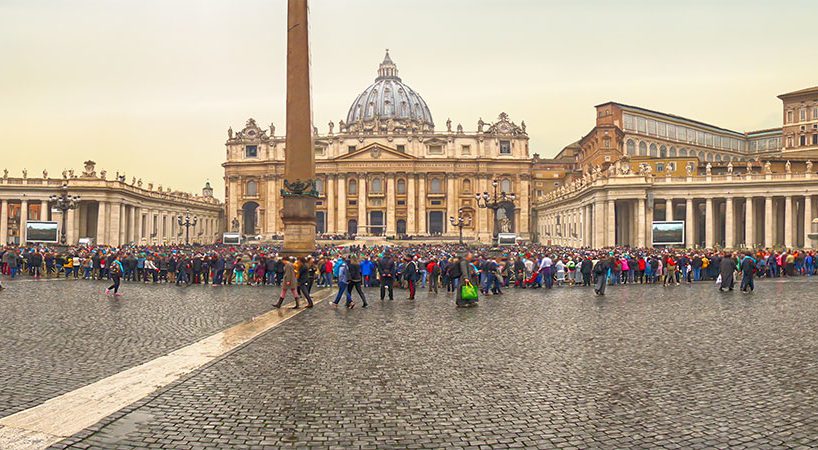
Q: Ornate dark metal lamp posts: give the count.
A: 4